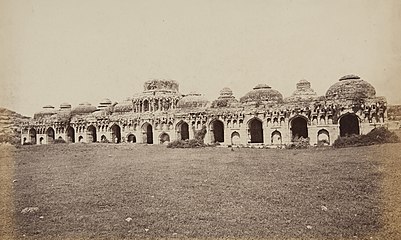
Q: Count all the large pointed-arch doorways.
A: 11